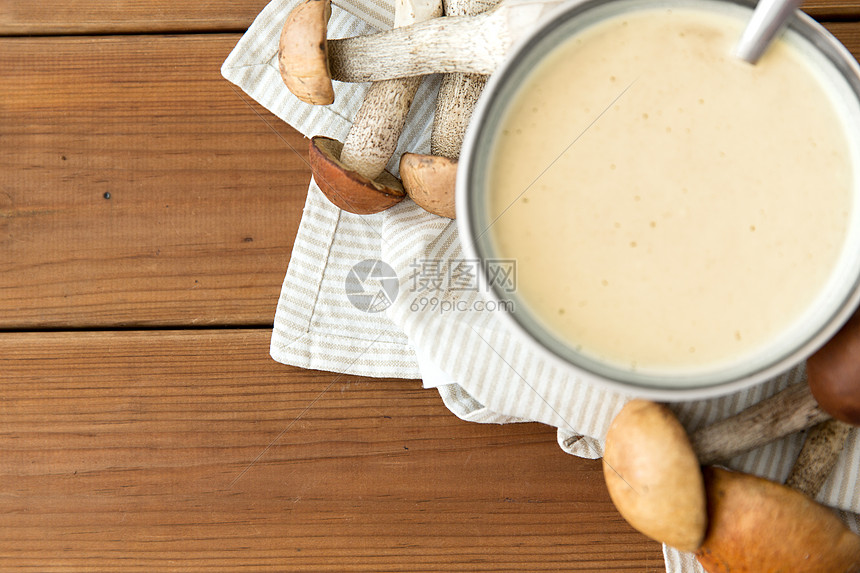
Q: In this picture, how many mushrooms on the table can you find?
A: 6